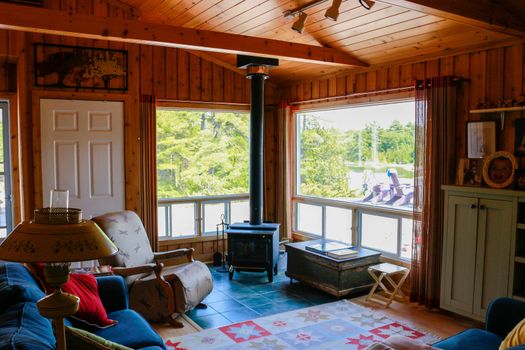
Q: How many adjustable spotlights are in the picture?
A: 3